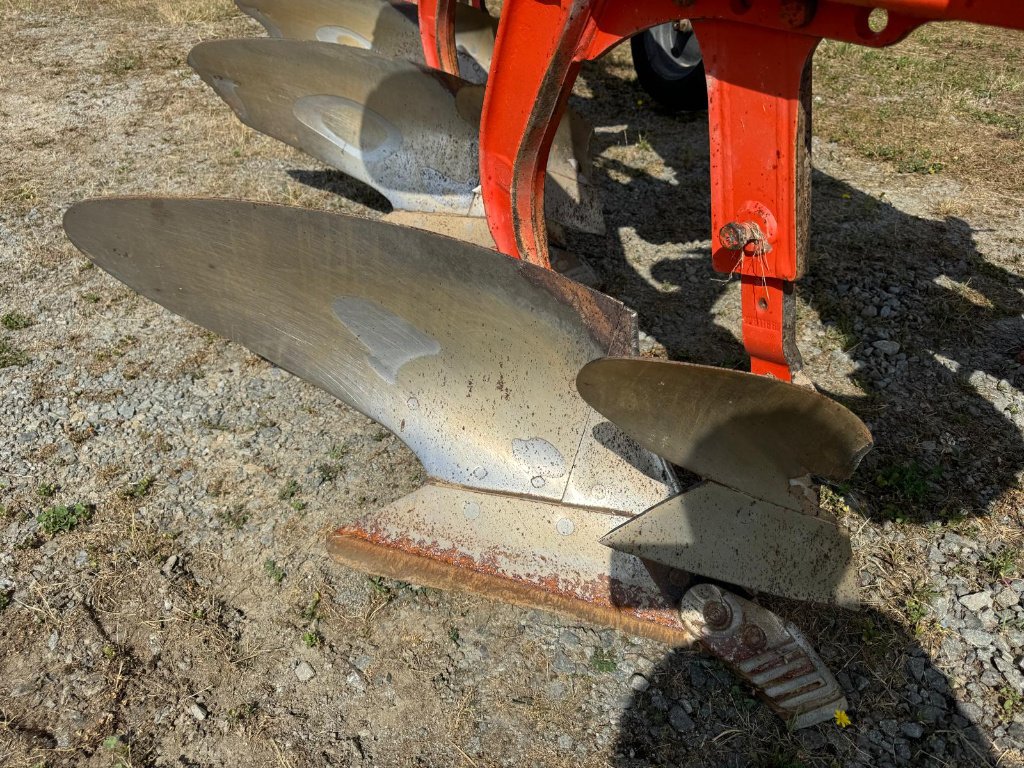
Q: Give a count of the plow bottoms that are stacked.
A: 3